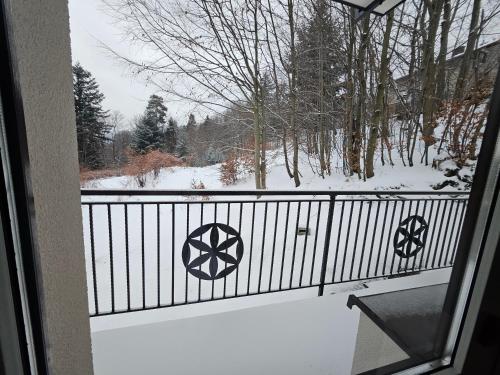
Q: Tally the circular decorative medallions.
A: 2